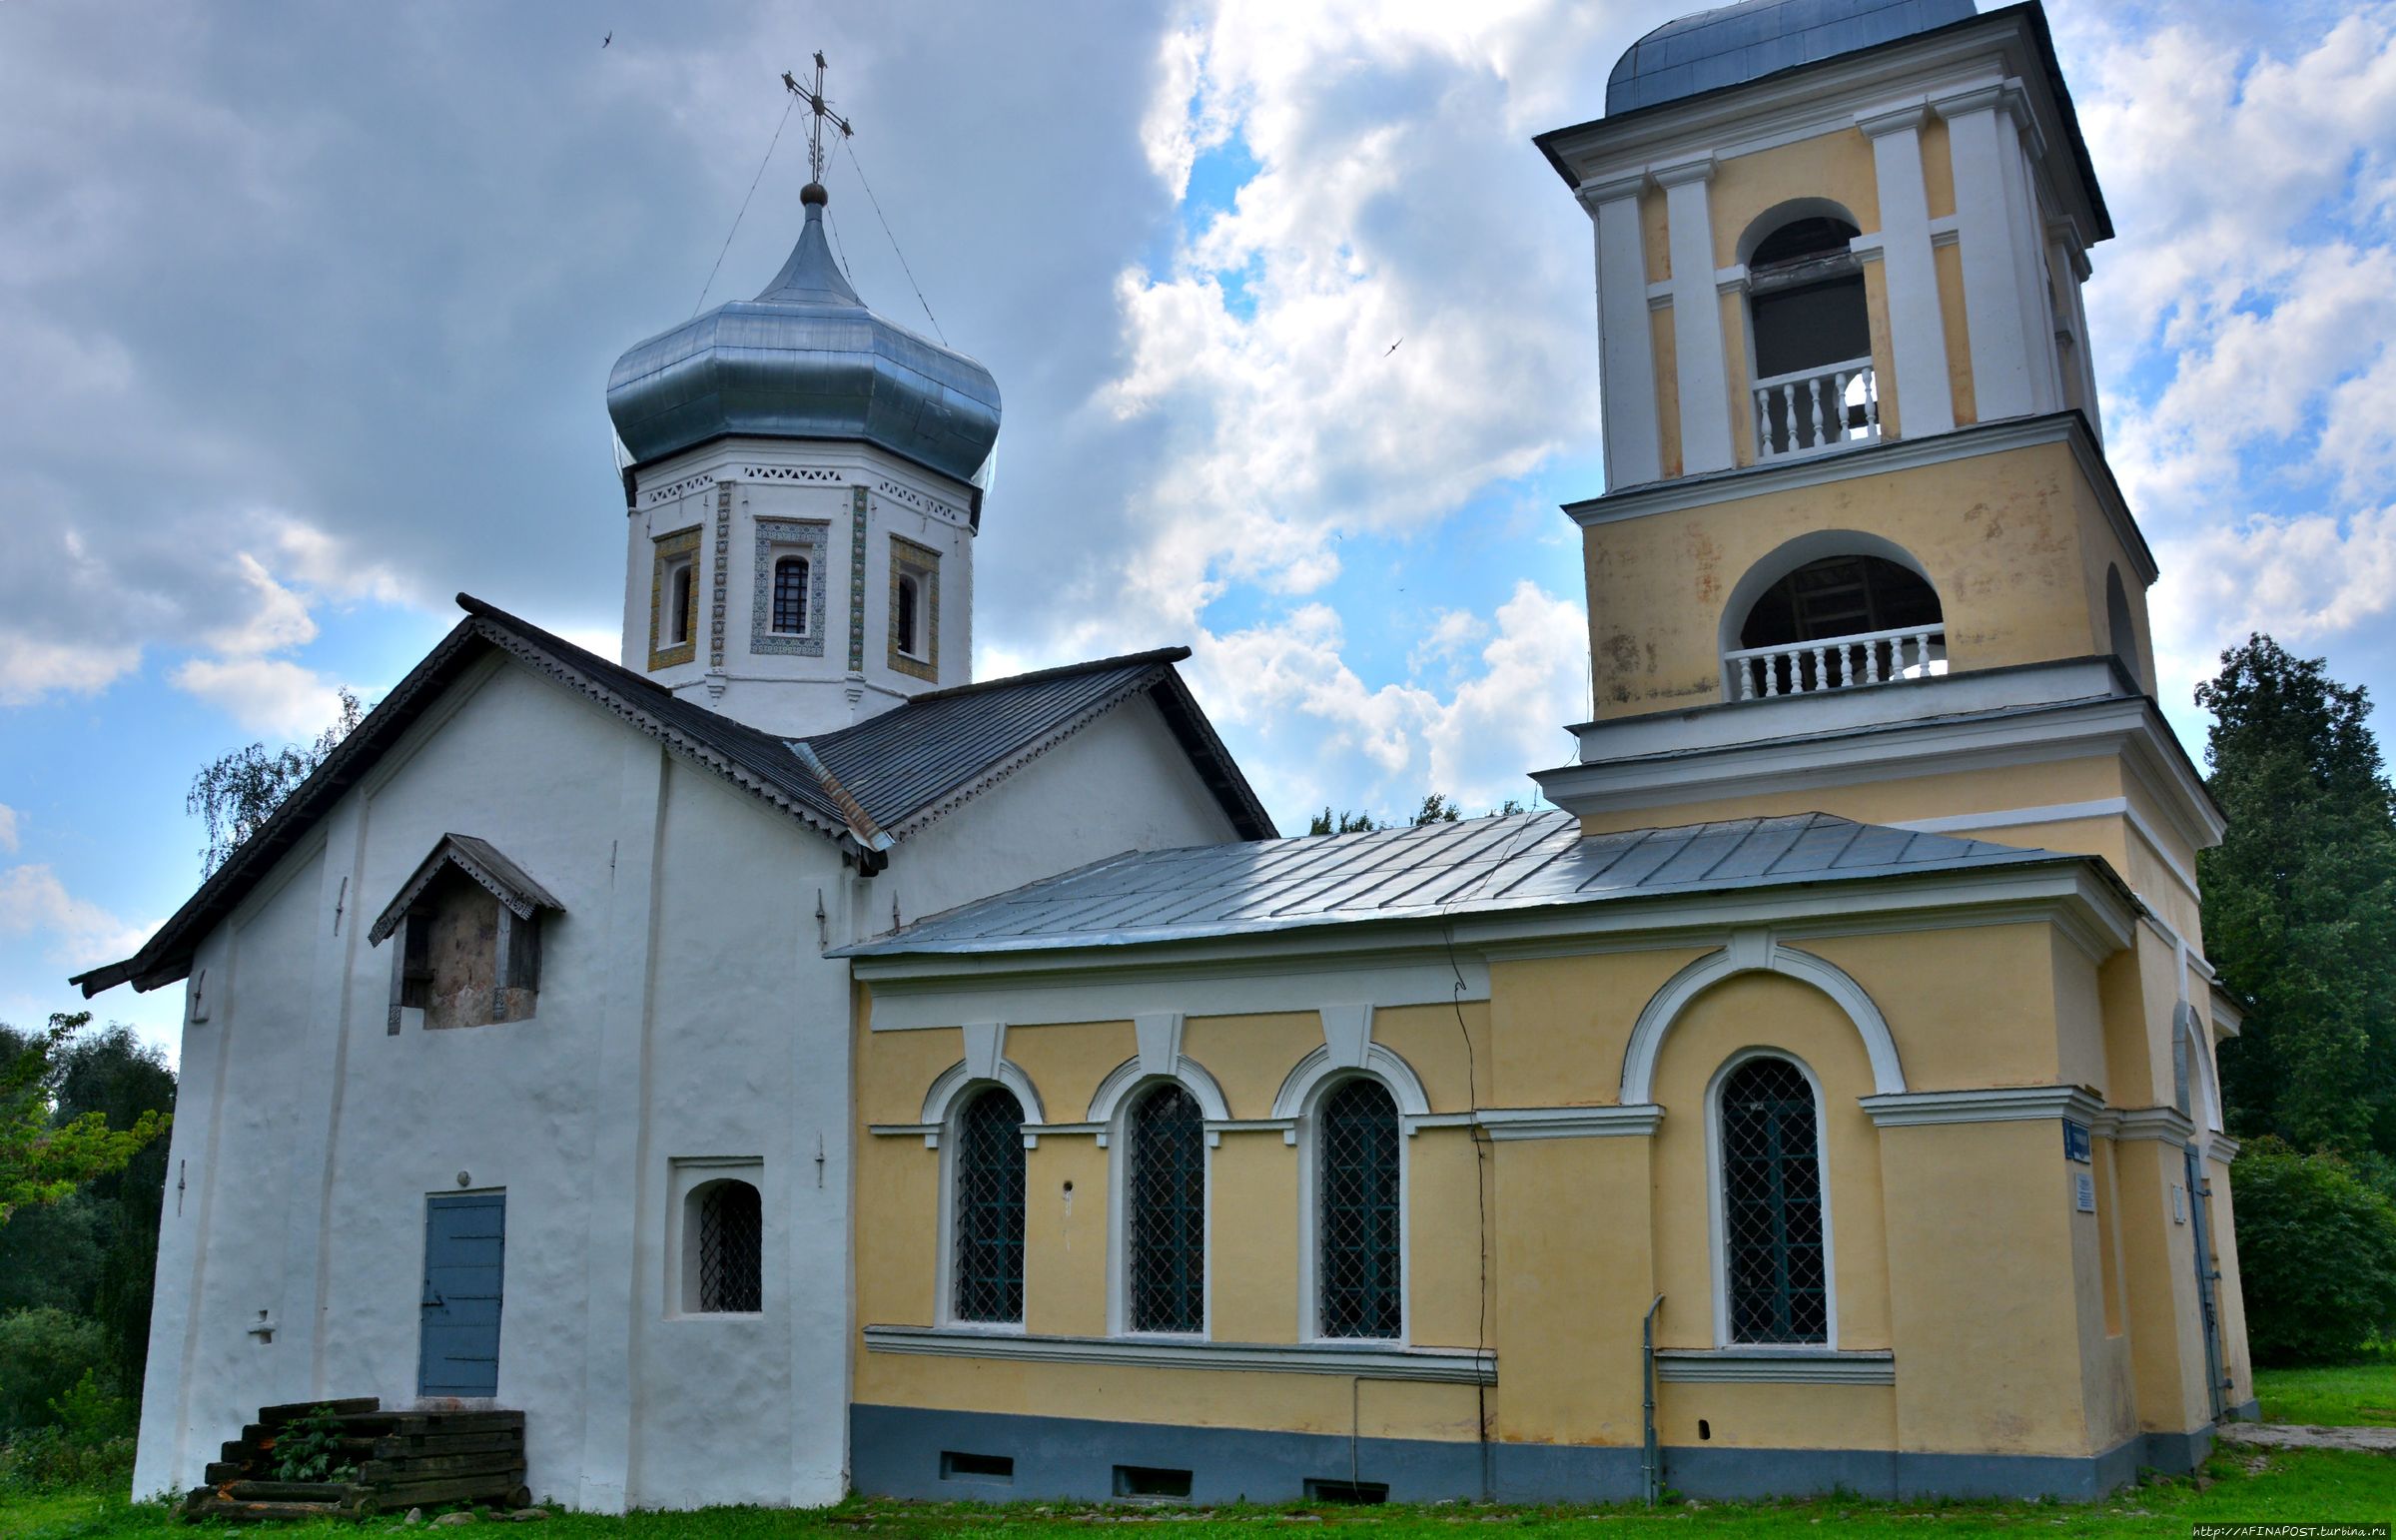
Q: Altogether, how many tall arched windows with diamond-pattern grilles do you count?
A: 4